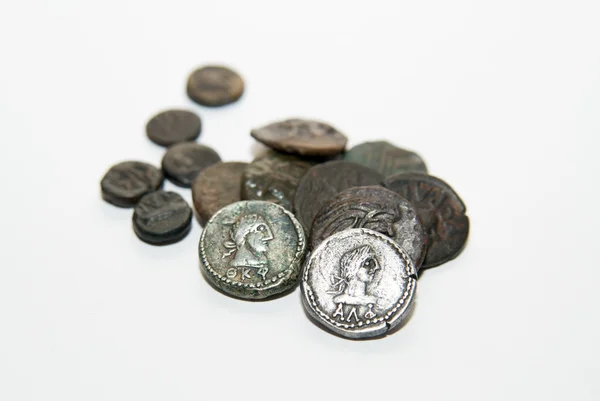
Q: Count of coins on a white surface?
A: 14